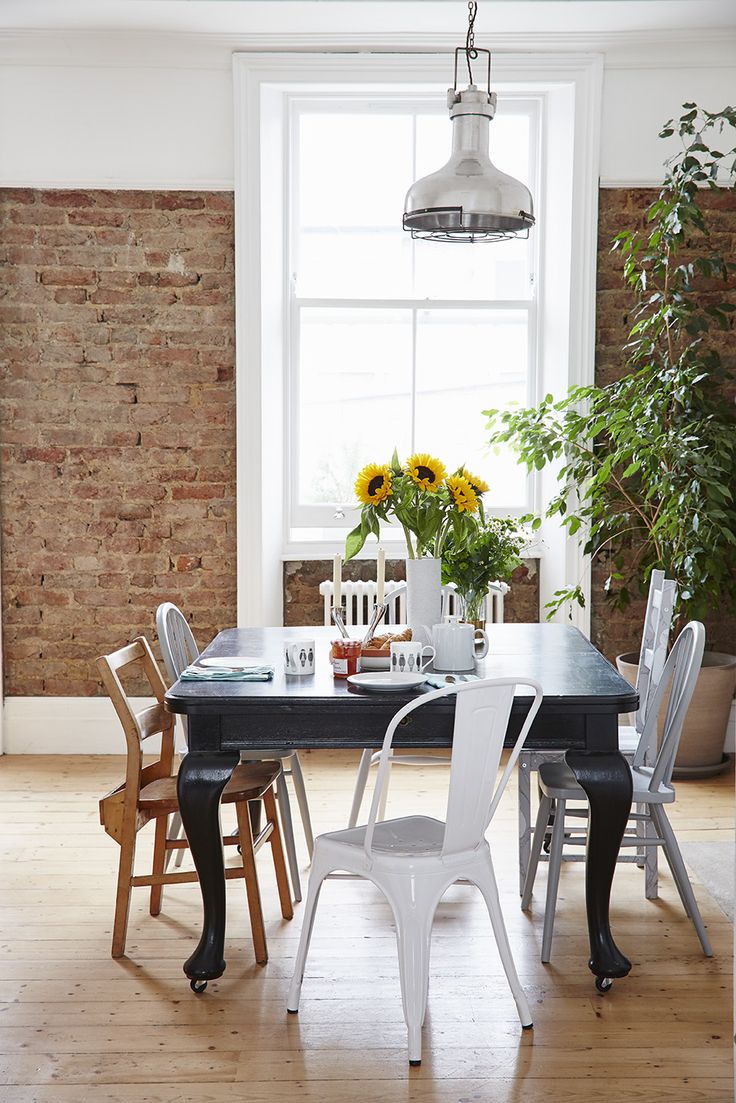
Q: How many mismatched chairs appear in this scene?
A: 6